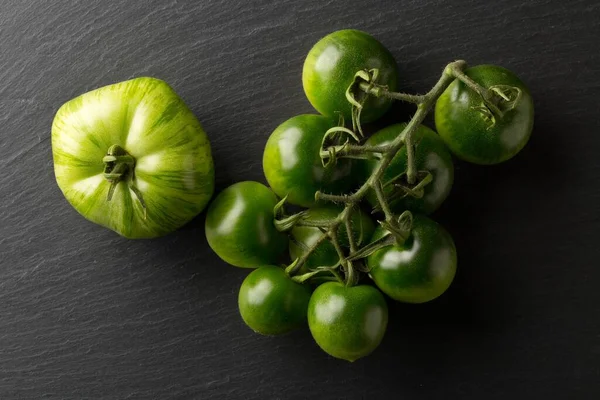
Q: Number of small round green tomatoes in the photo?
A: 9